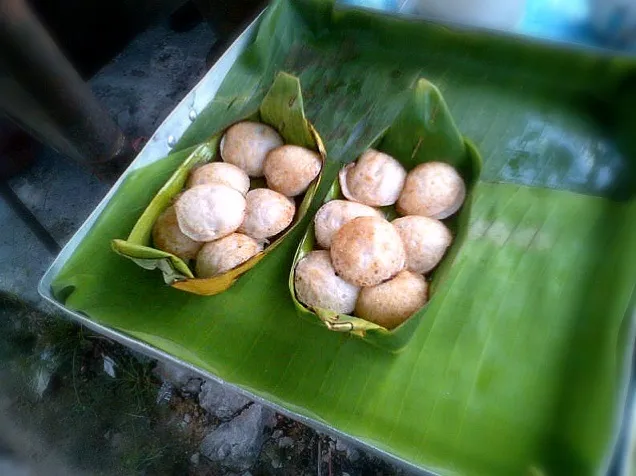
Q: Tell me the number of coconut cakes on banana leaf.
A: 14